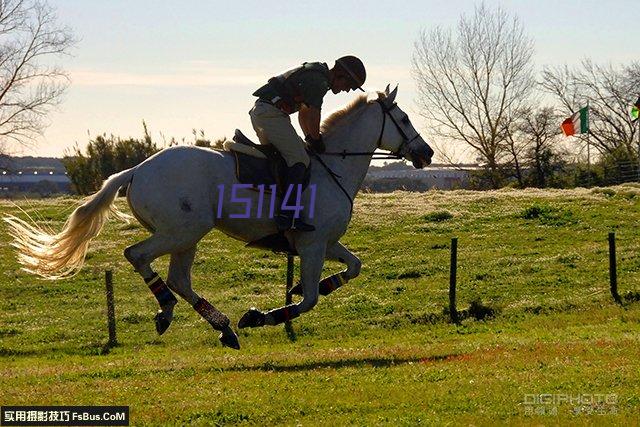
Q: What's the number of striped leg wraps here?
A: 4